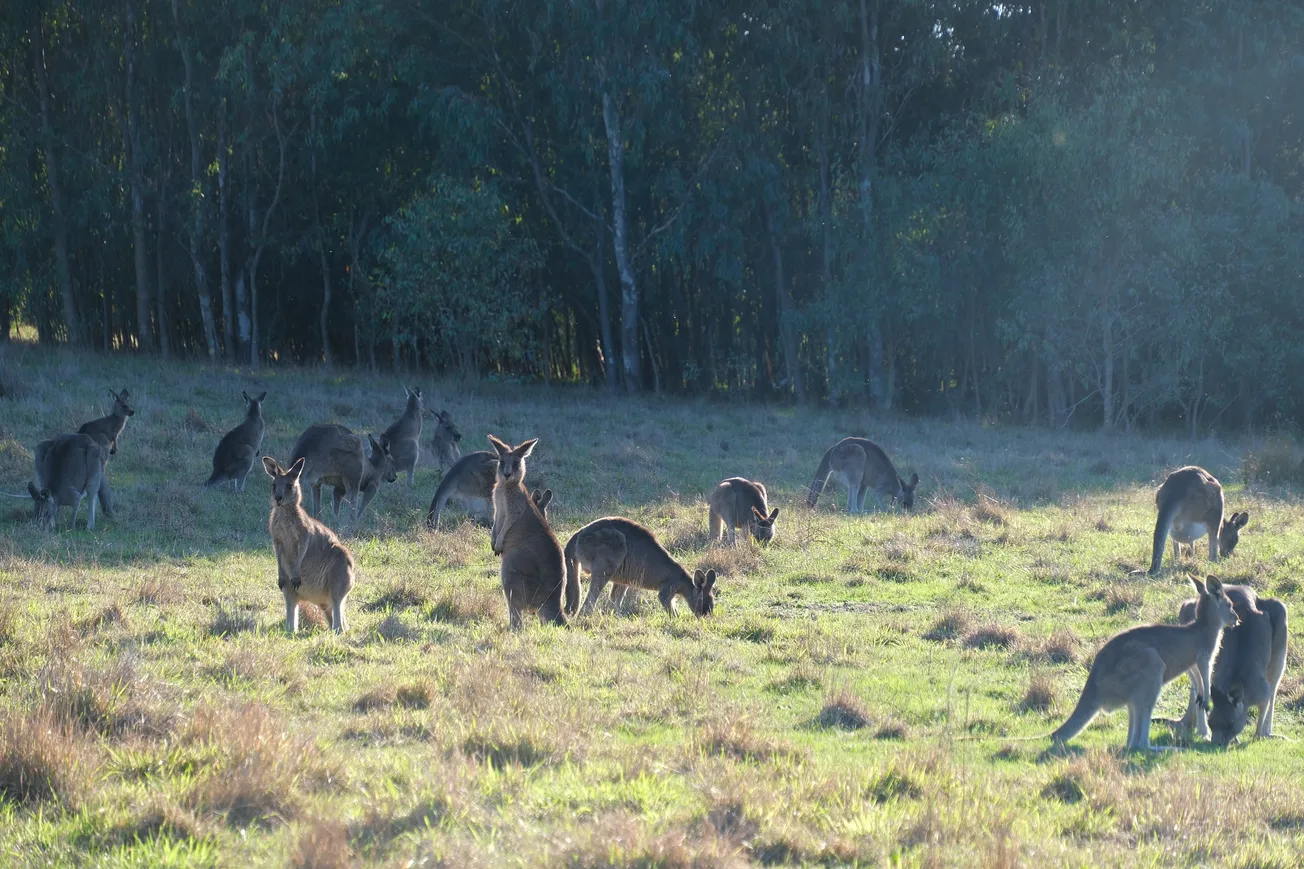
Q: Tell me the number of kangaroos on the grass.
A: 15